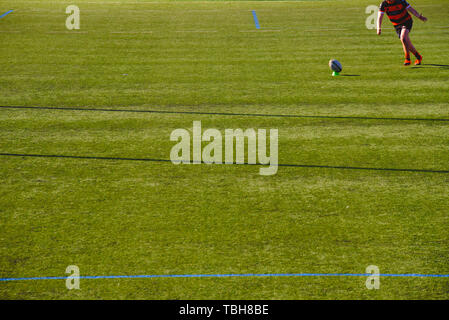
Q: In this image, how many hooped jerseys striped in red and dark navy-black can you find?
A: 1